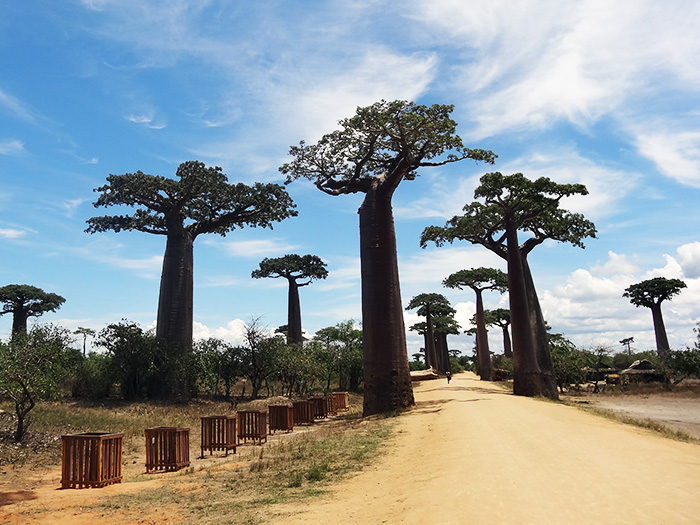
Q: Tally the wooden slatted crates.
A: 9